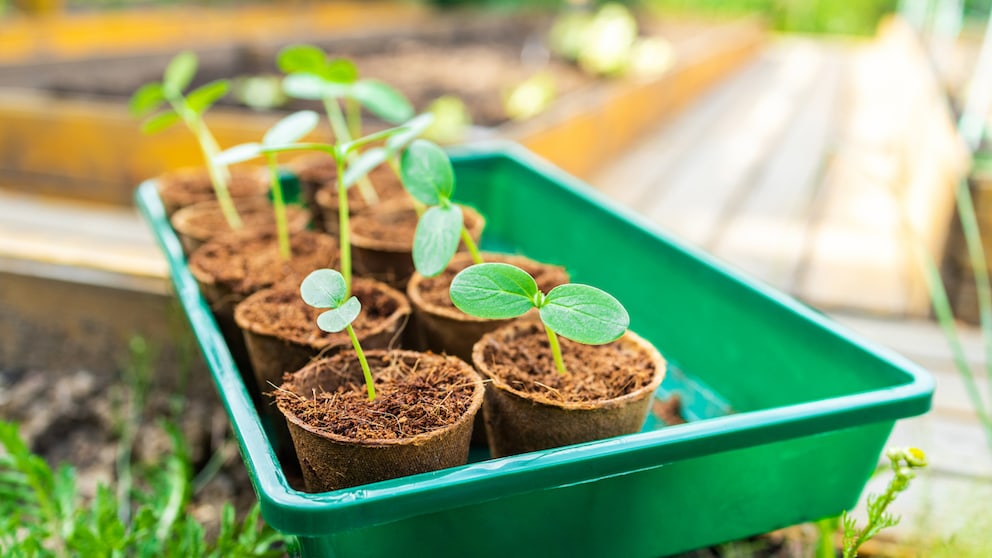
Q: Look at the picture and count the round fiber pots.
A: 10